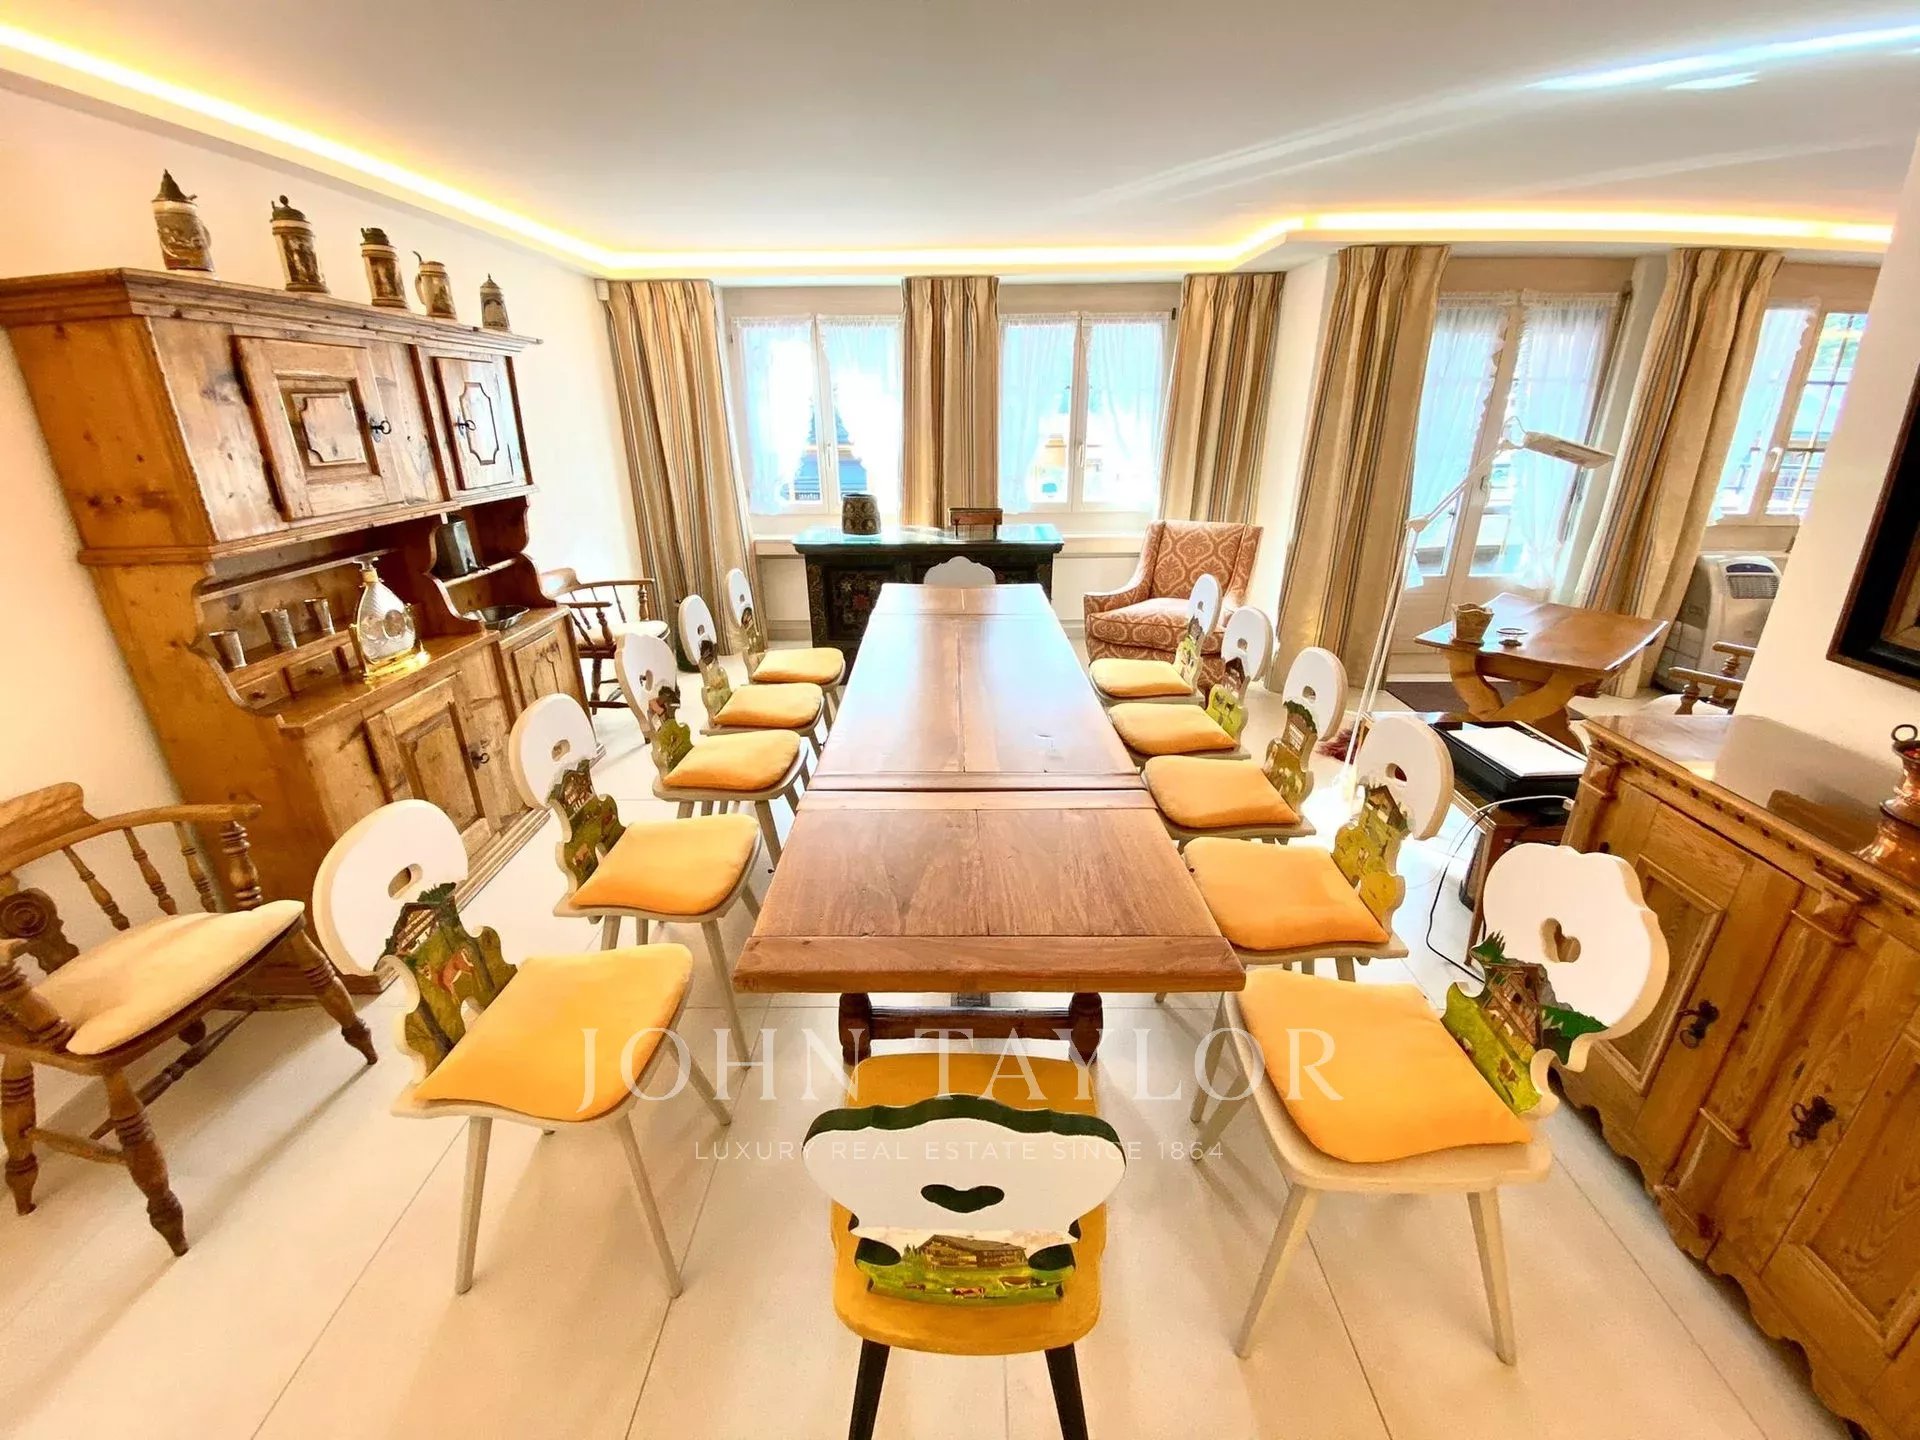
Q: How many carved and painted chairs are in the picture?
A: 12